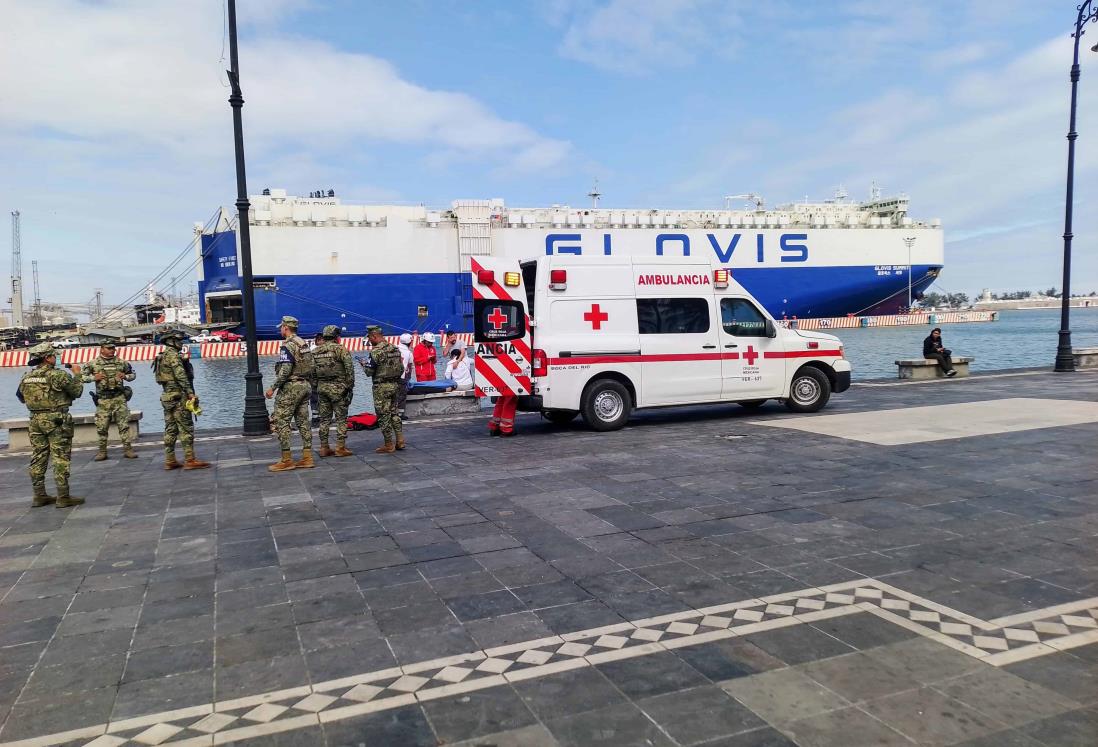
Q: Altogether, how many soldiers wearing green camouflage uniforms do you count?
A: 6